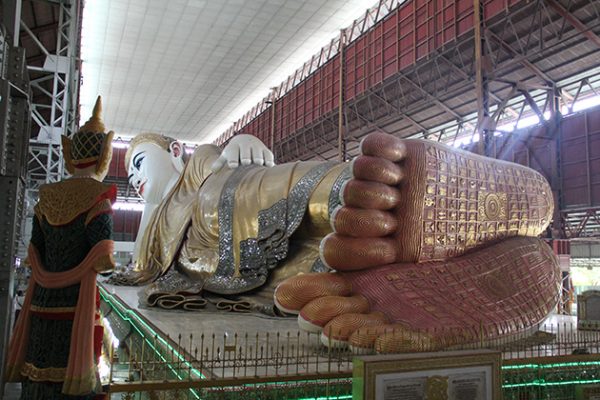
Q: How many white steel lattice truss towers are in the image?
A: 1